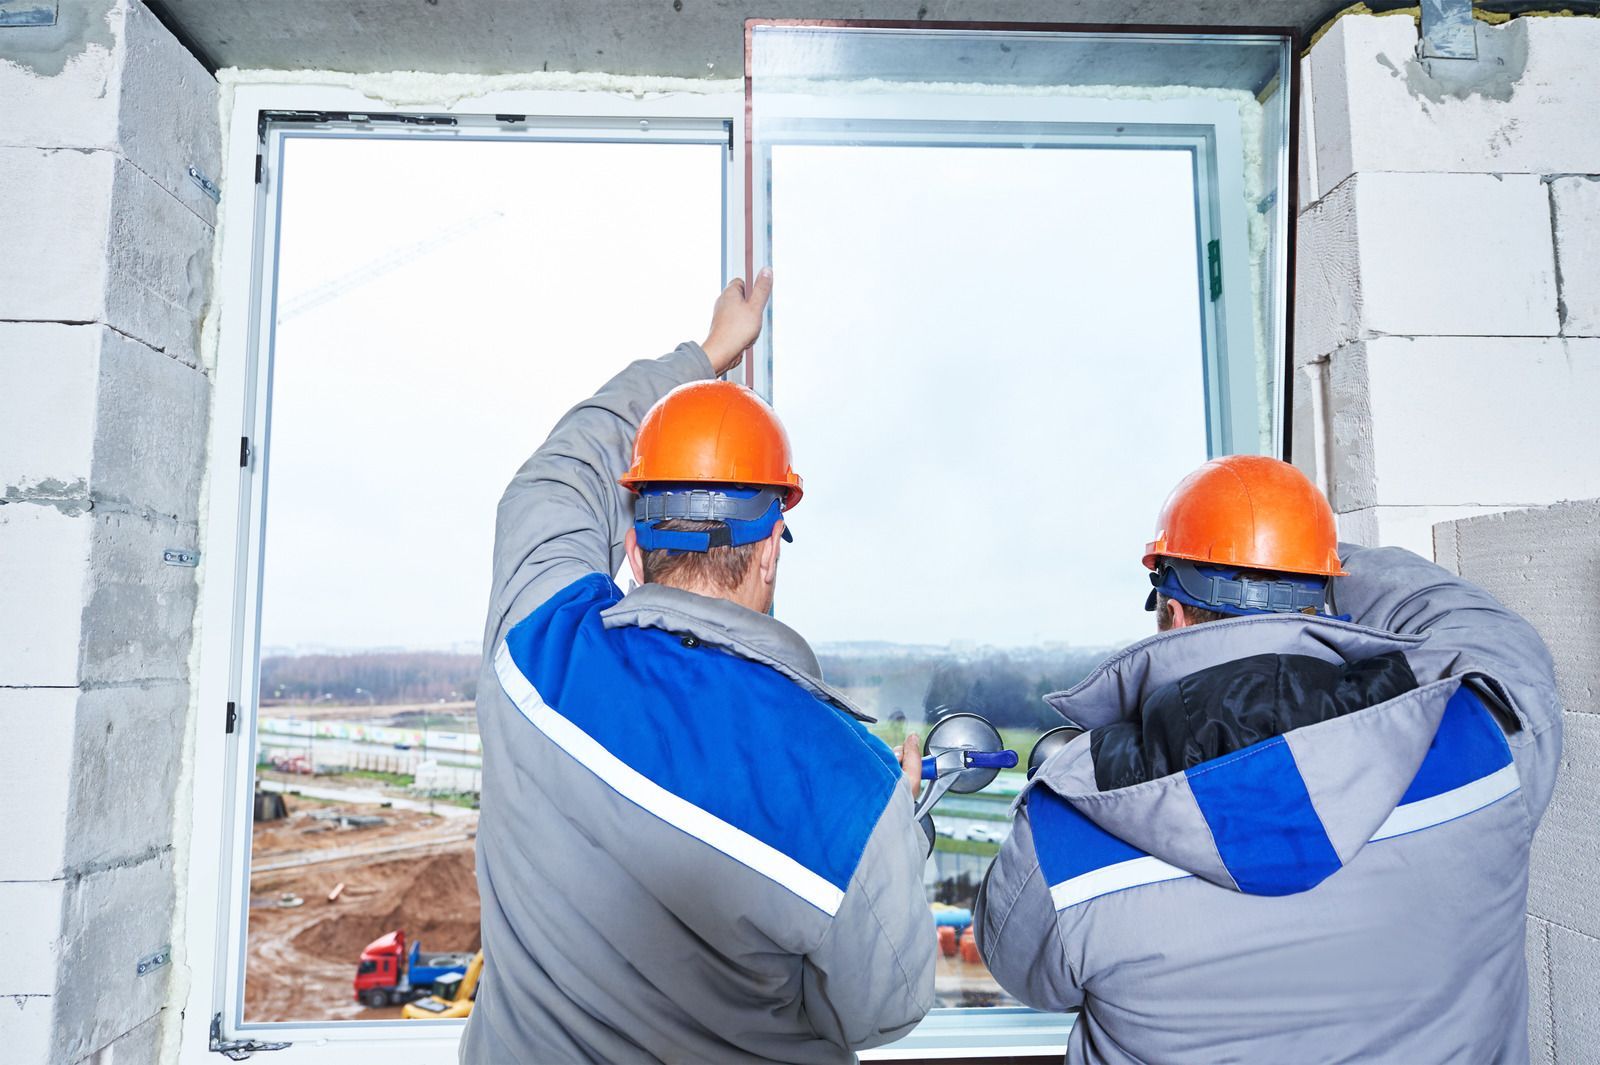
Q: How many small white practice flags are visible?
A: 0